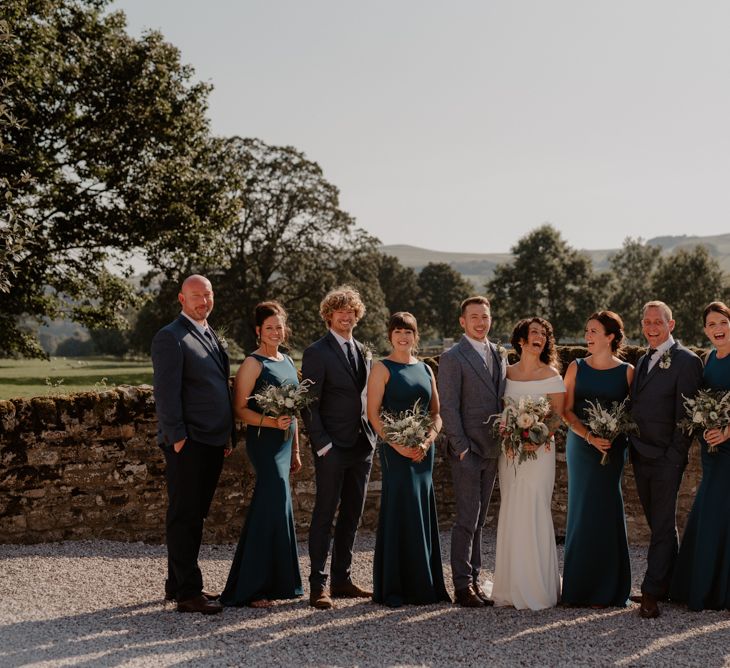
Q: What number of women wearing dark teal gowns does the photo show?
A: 4